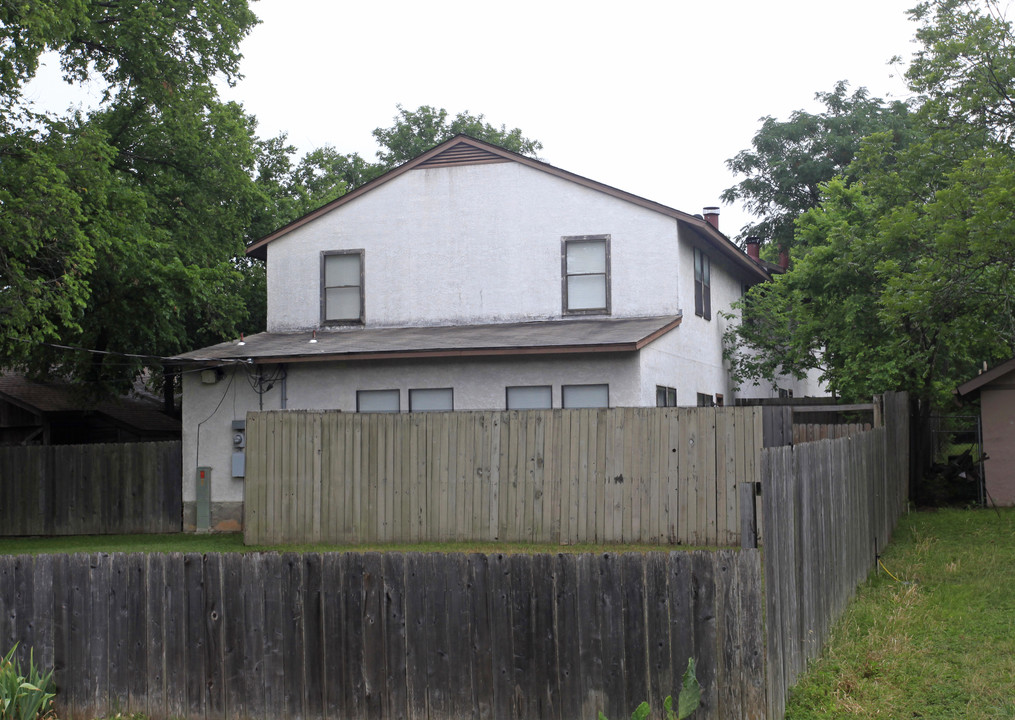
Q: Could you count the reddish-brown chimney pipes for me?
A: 3